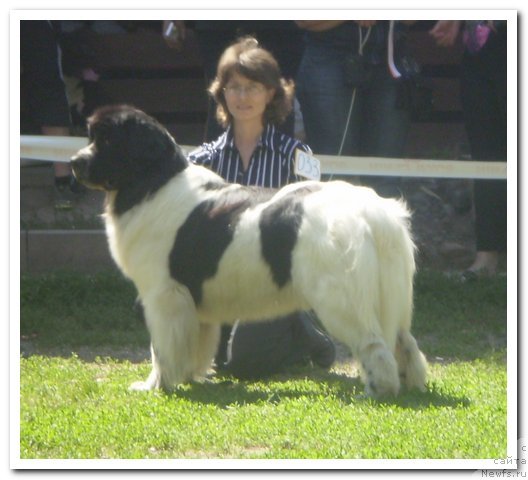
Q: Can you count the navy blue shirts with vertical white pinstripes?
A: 1